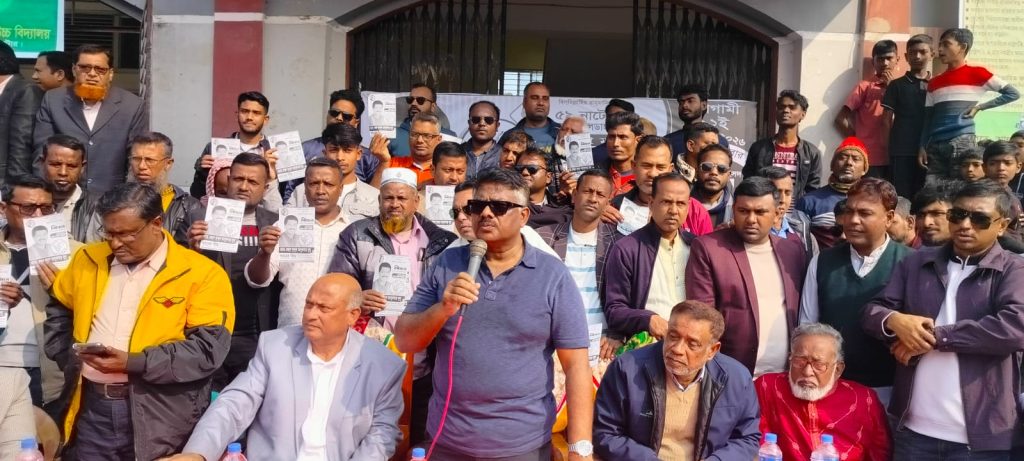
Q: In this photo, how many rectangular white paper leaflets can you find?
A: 12